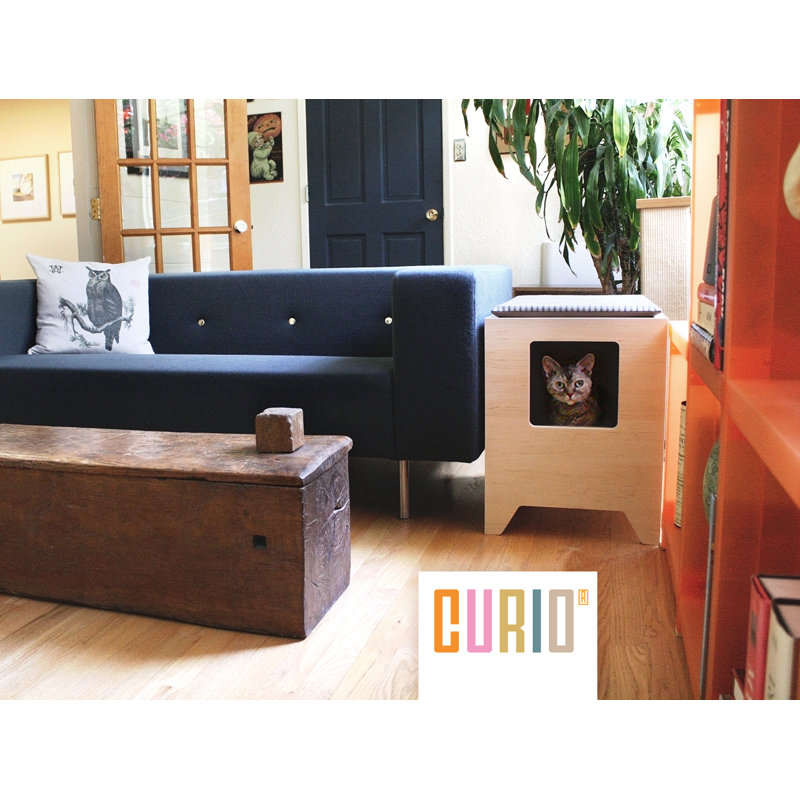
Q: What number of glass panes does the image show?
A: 9